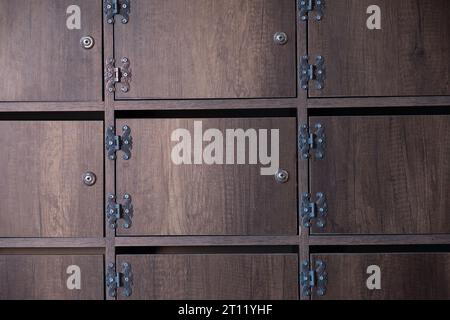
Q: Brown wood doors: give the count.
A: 9